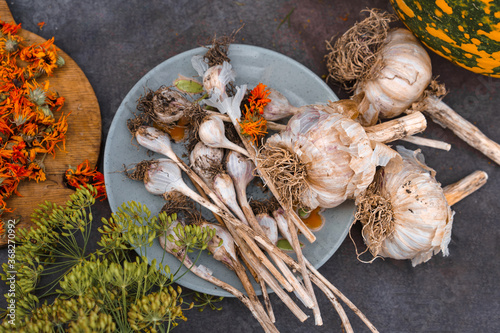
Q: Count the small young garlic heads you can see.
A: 13